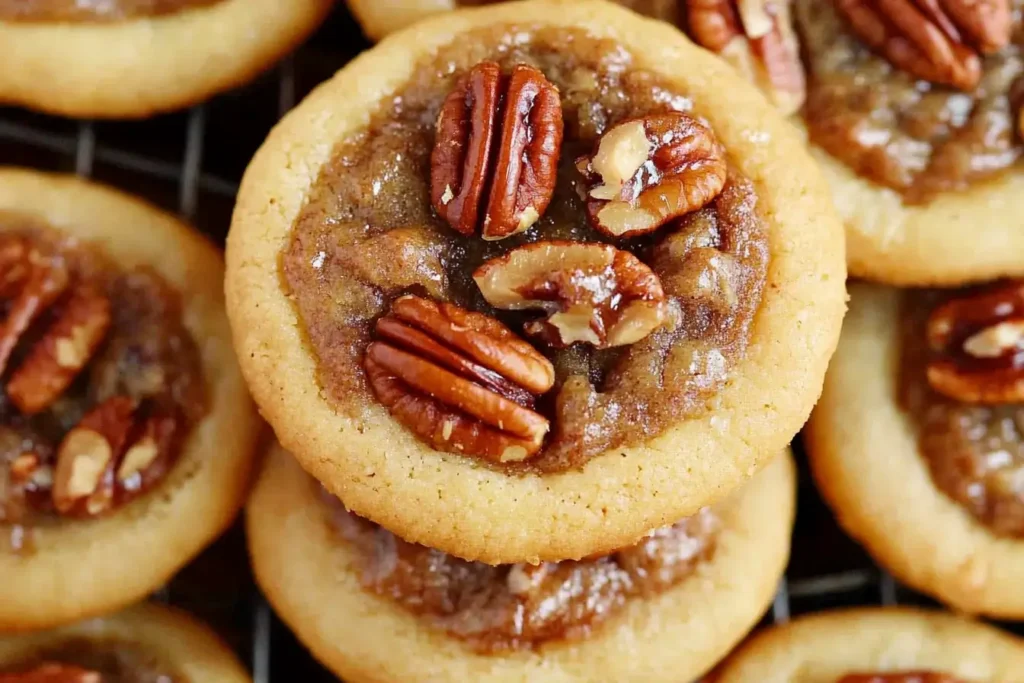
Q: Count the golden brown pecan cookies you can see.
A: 9